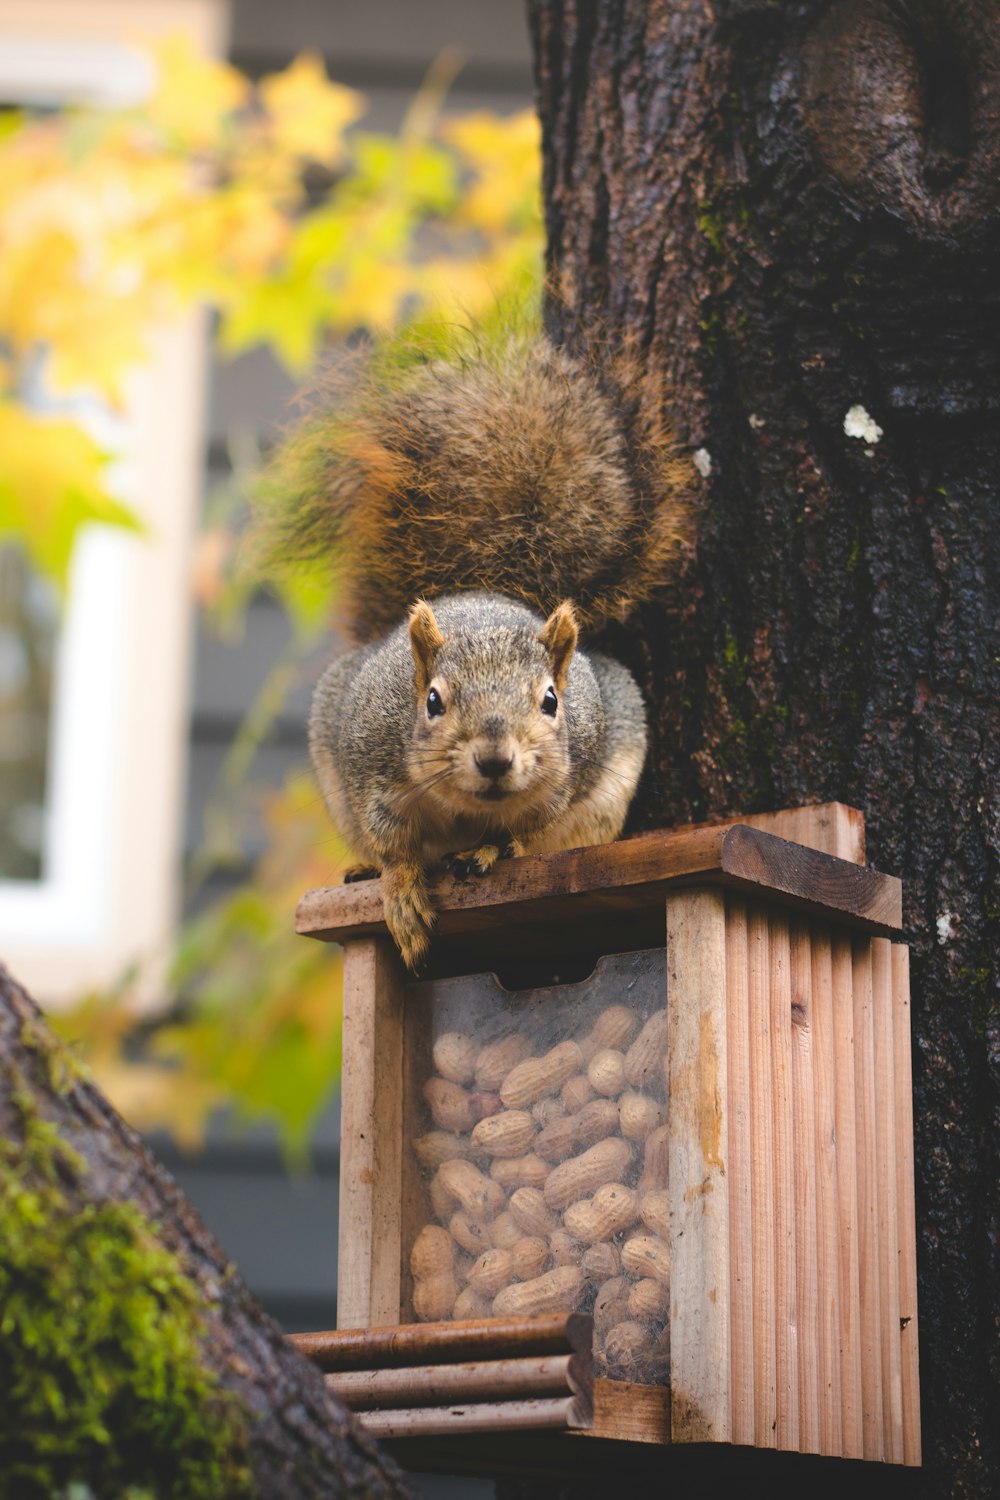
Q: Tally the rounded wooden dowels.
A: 3